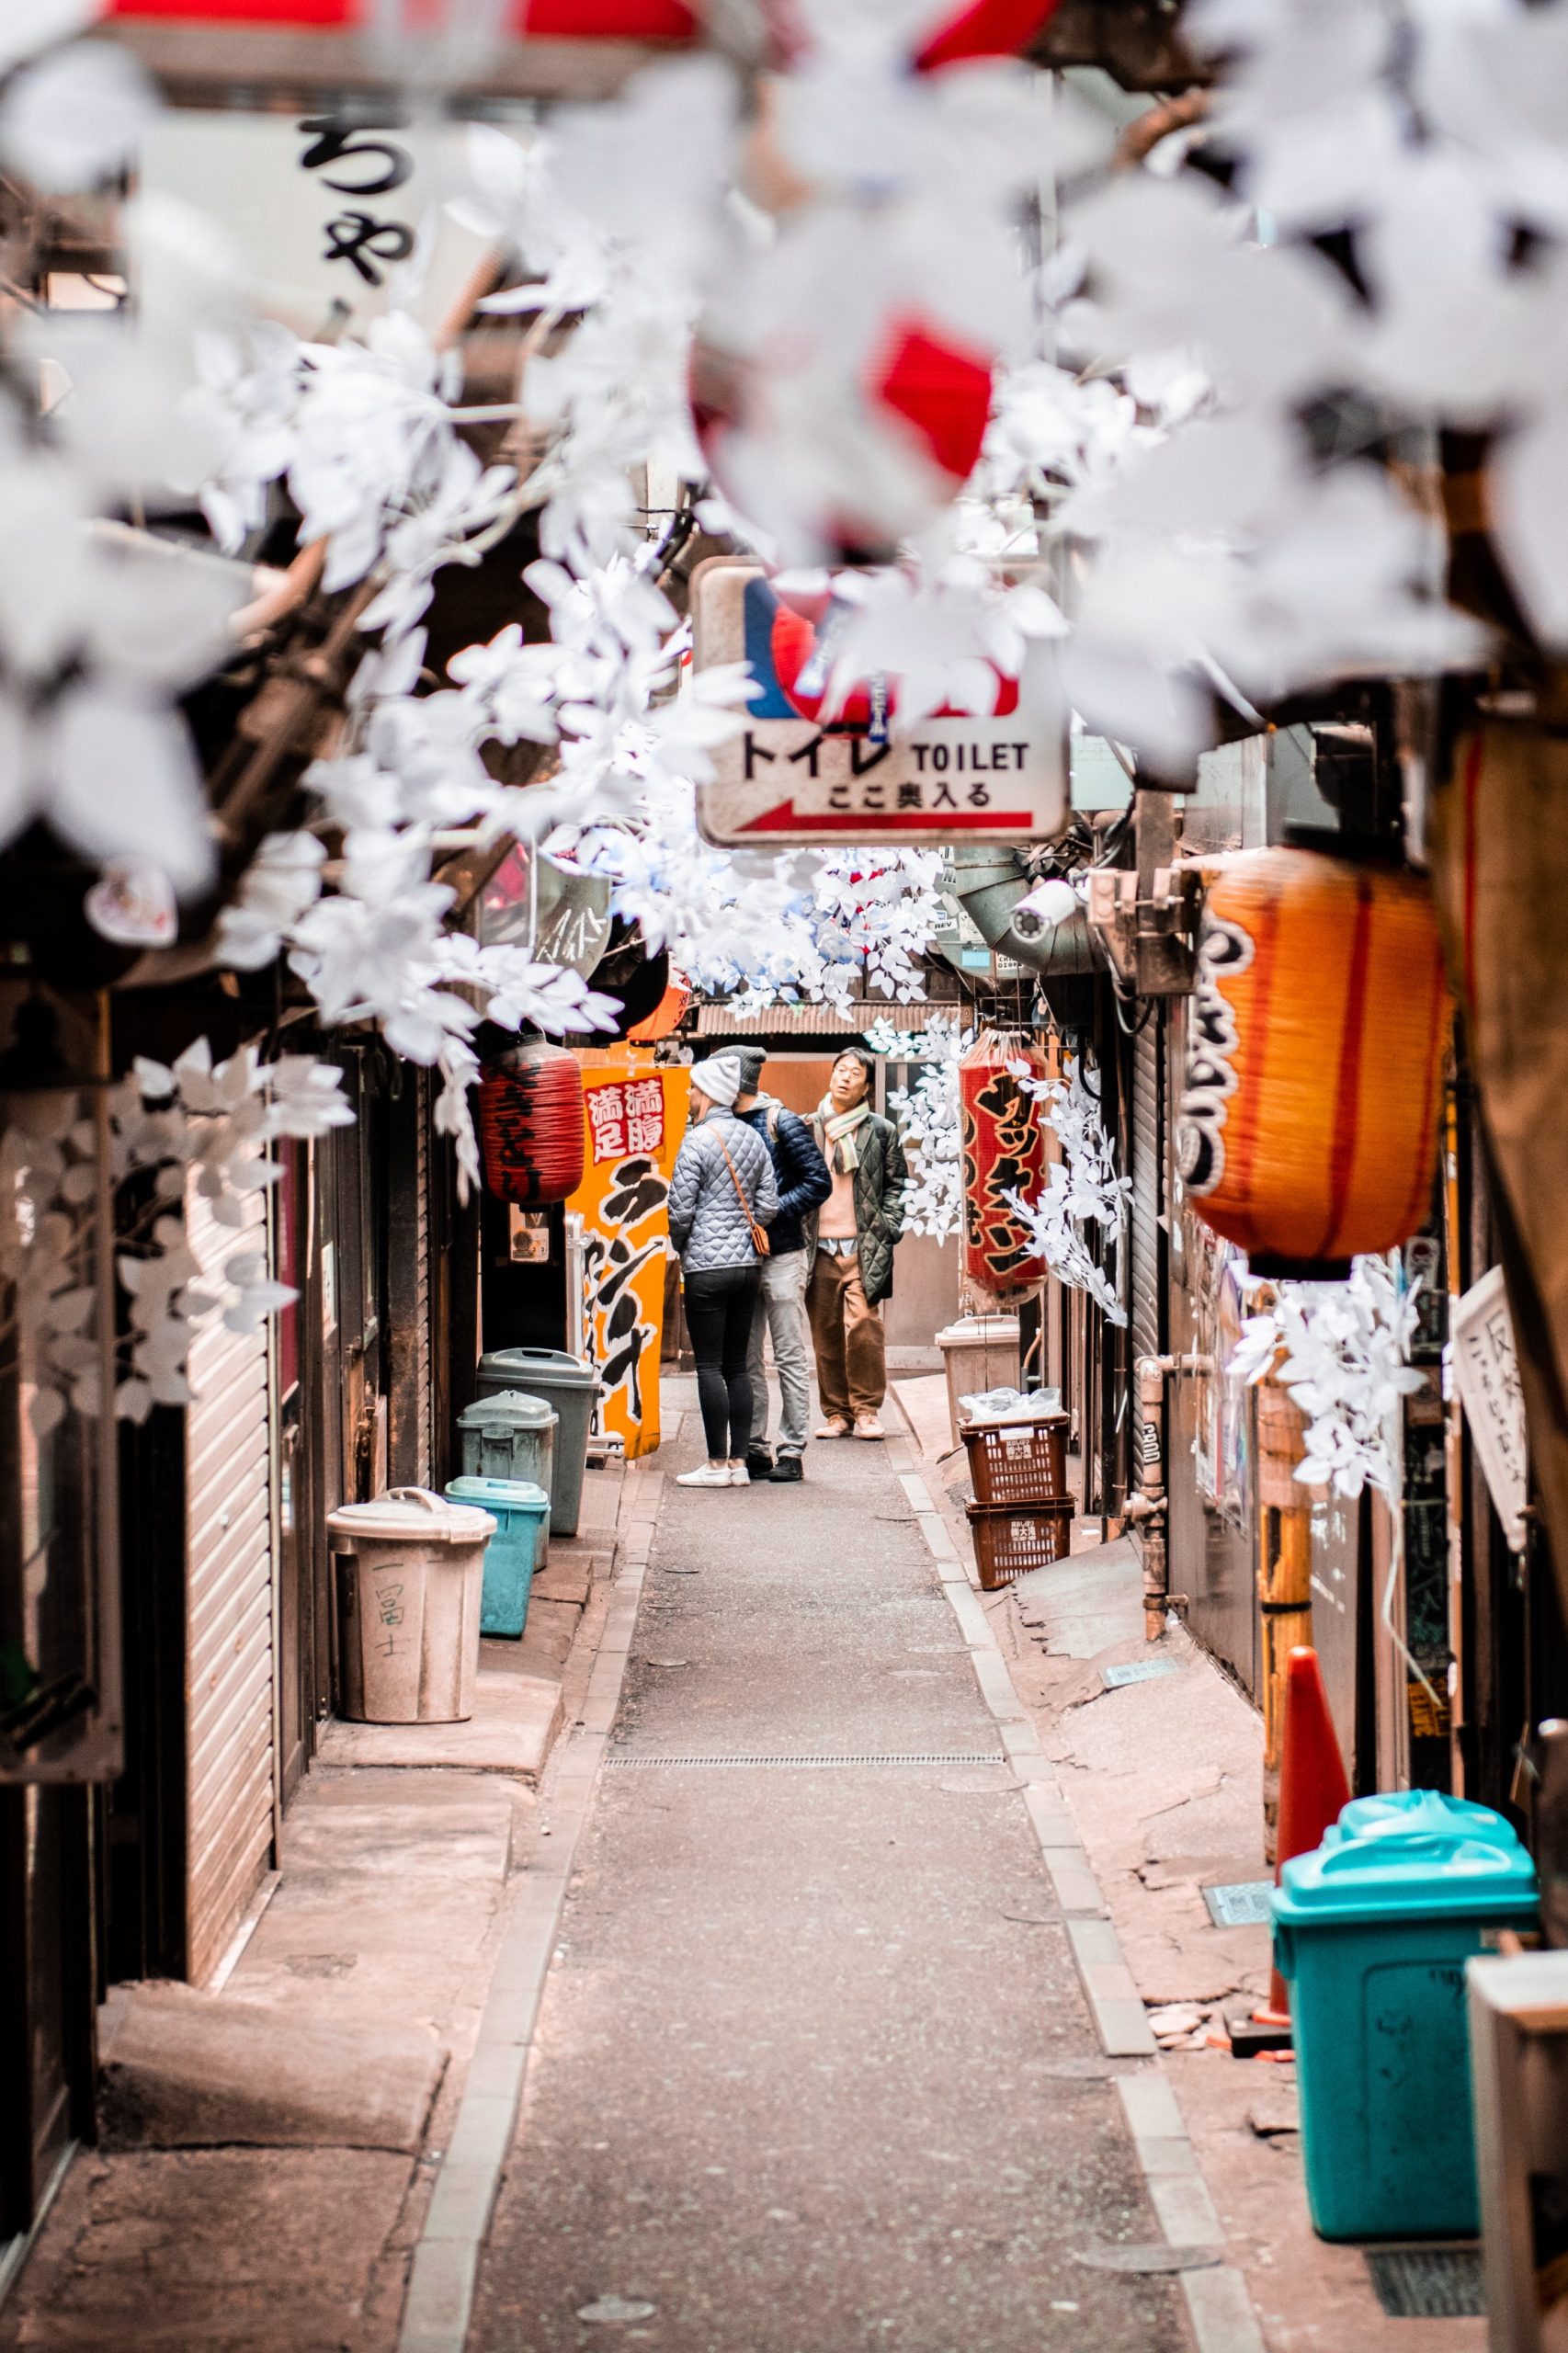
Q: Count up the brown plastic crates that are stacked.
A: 2